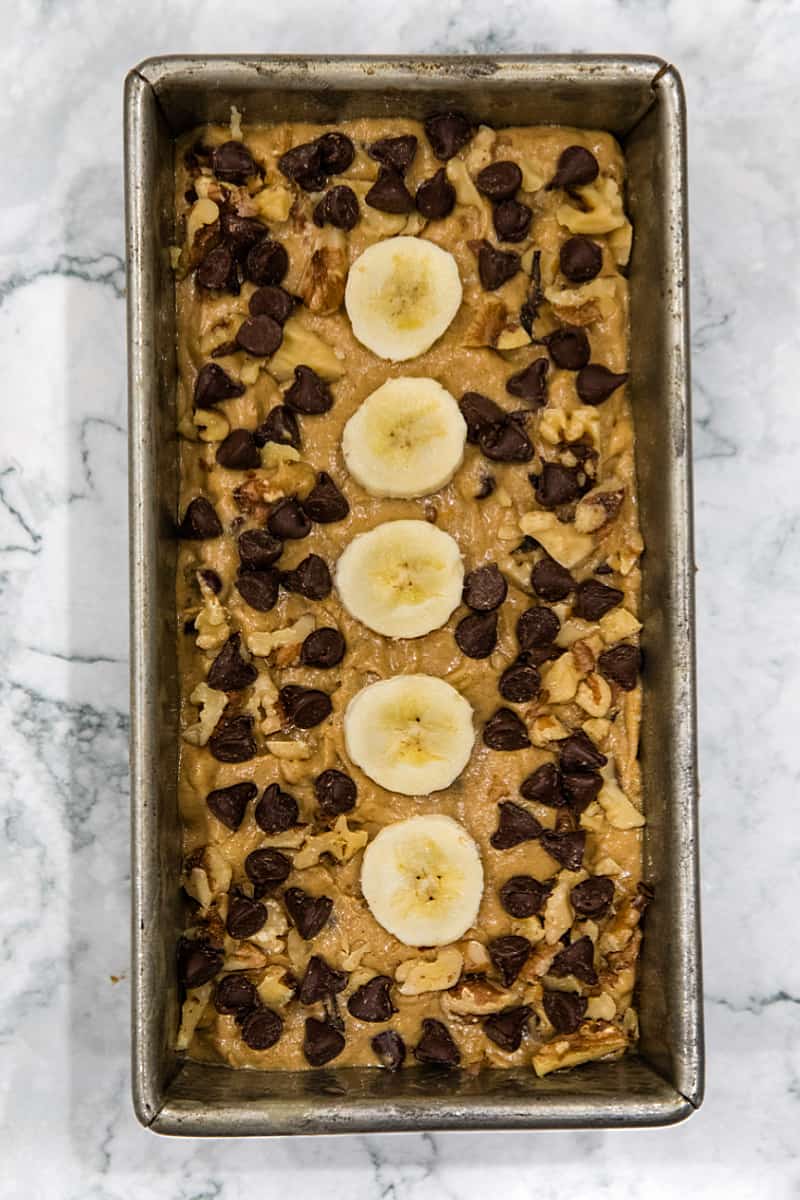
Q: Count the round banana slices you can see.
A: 5